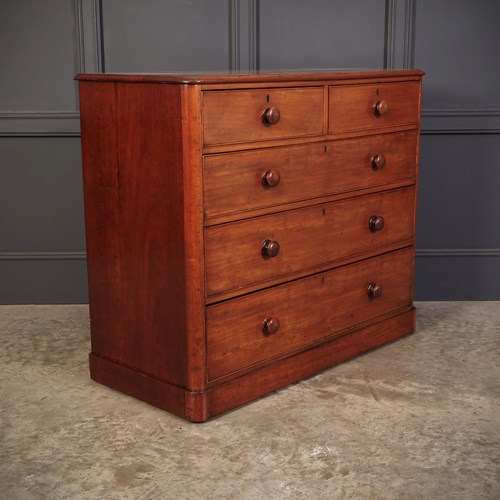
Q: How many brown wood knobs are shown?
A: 8